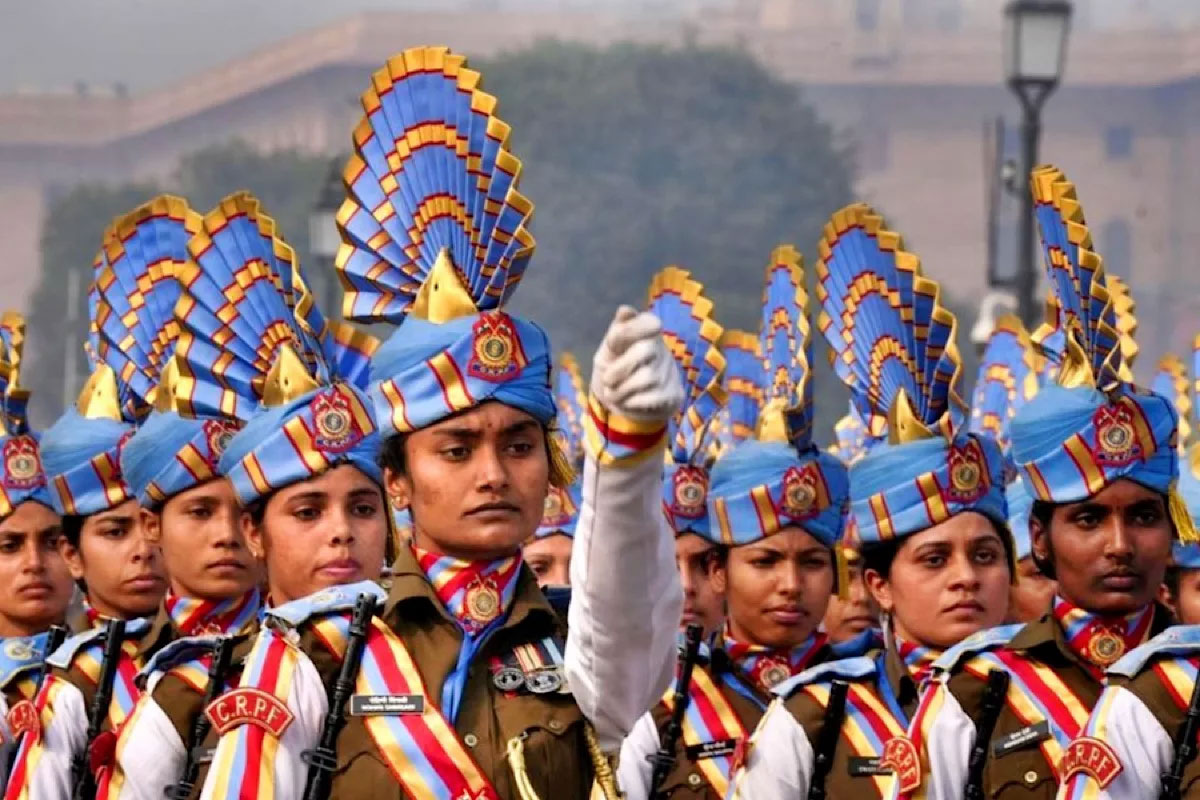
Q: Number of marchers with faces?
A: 13